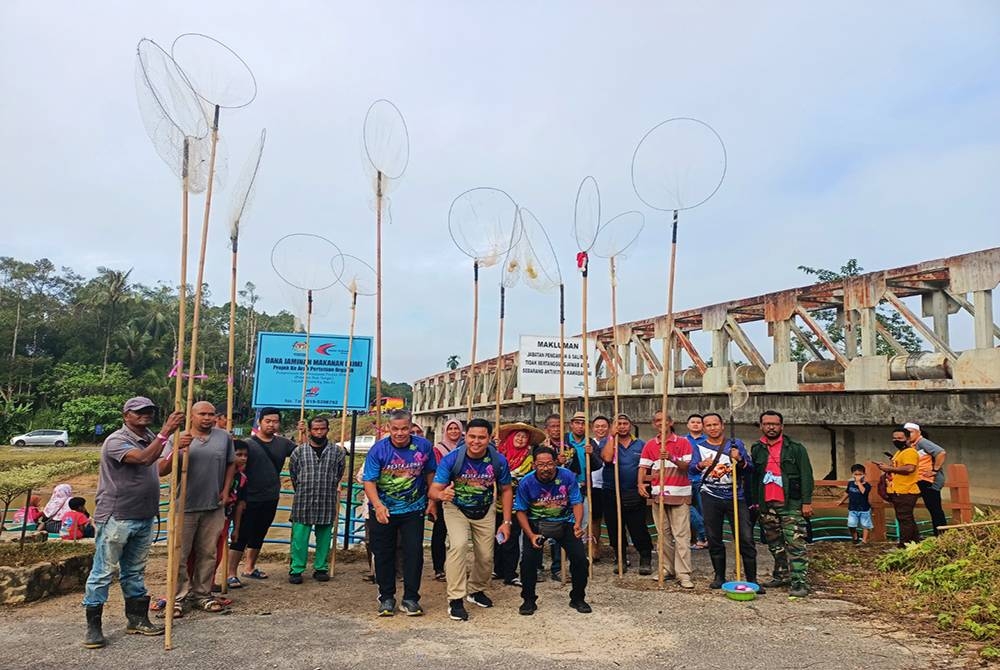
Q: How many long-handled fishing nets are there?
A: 13